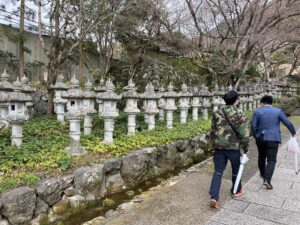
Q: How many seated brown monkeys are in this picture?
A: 0